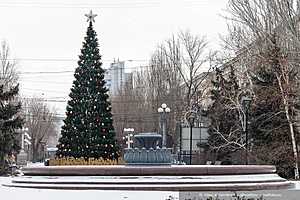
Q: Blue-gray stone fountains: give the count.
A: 1